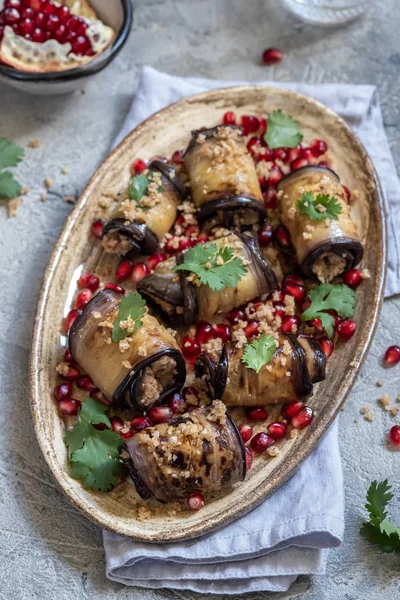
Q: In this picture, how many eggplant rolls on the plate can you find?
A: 7